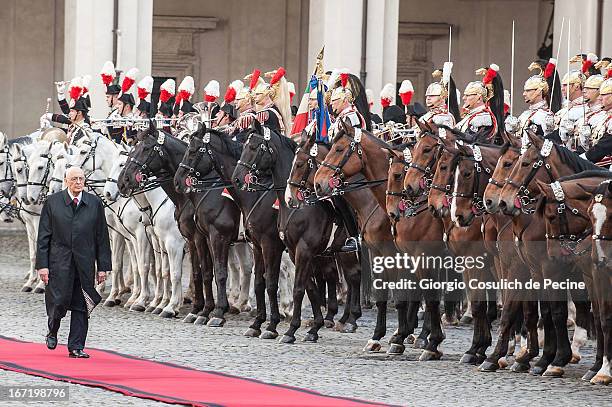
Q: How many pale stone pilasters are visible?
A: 3